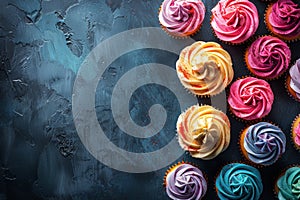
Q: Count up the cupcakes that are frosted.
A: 13